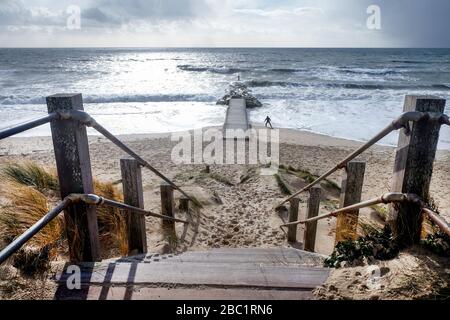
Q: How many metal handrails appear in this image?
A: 4